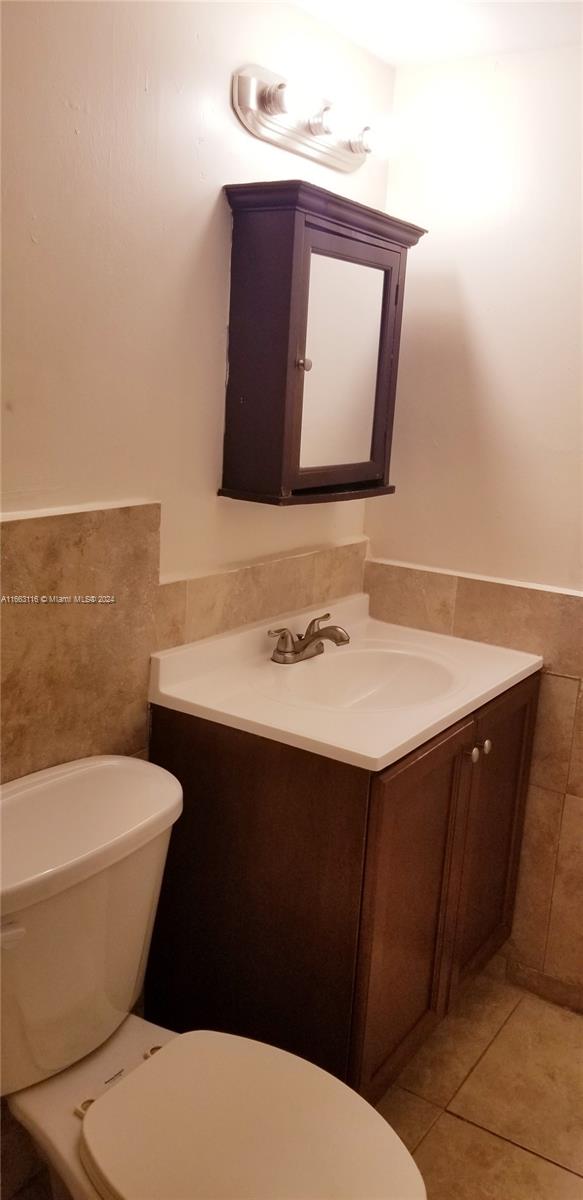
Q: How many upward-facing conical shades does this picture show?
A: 0